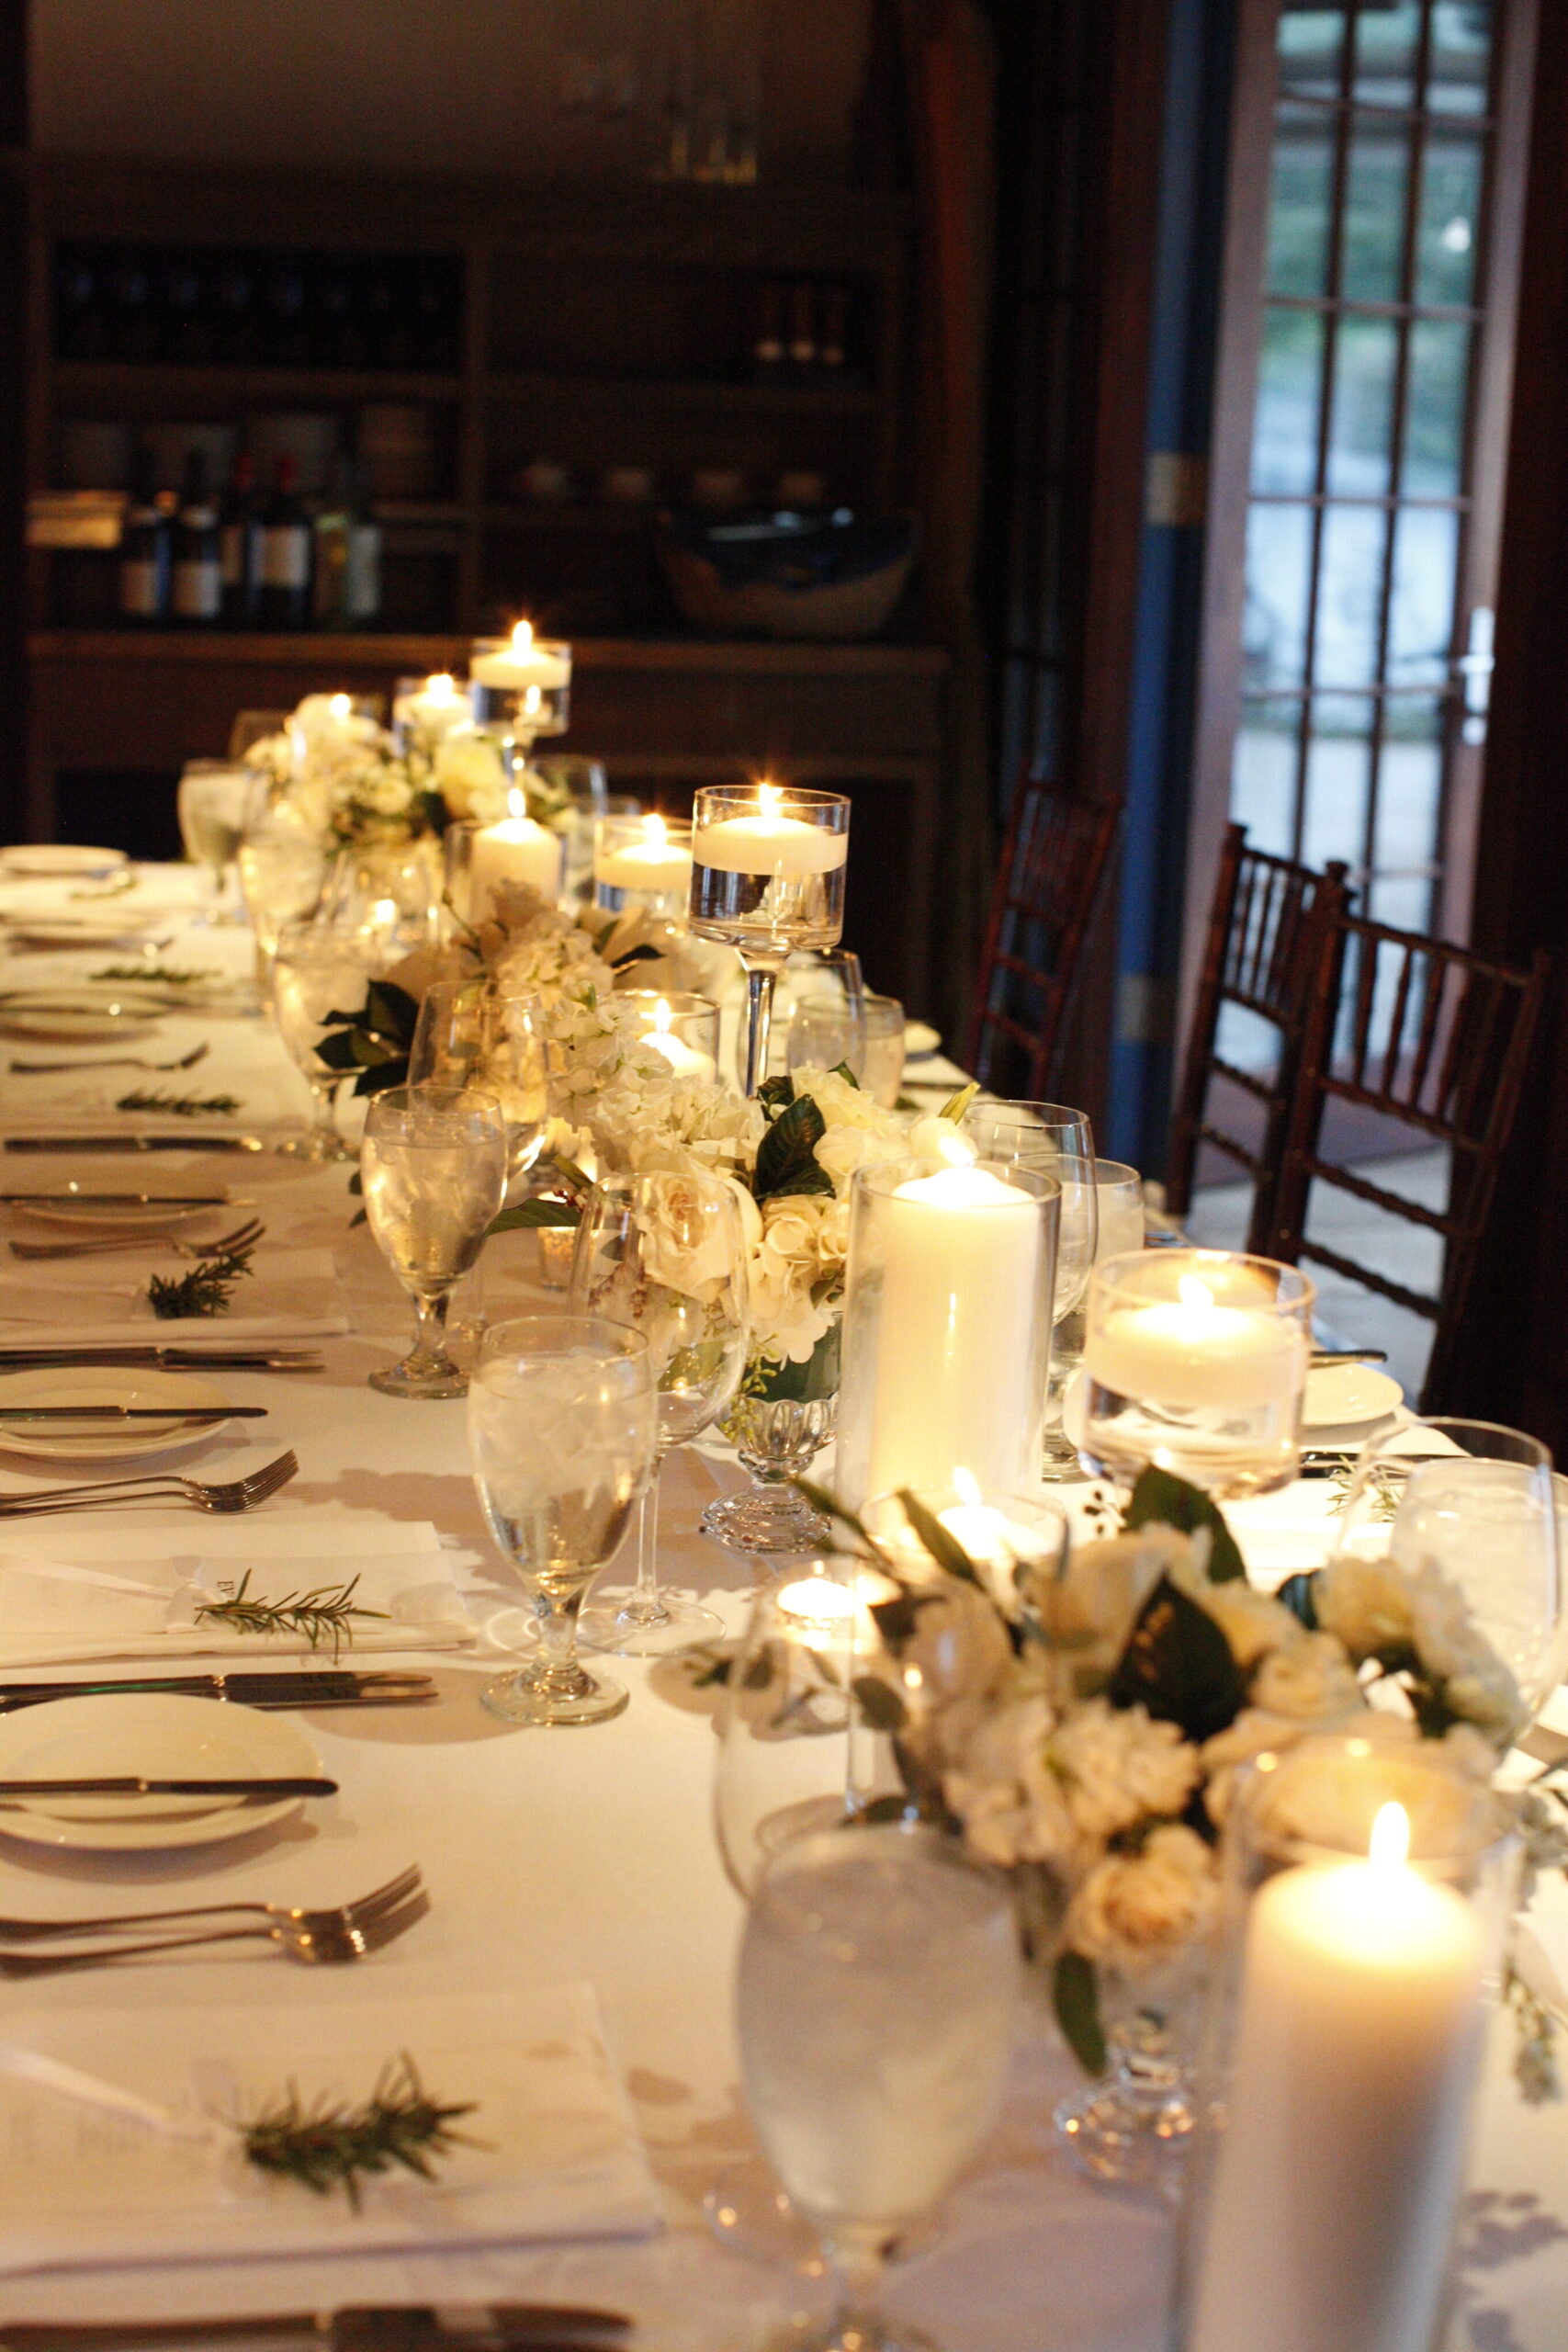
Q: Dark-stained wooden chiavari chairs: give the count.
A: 3